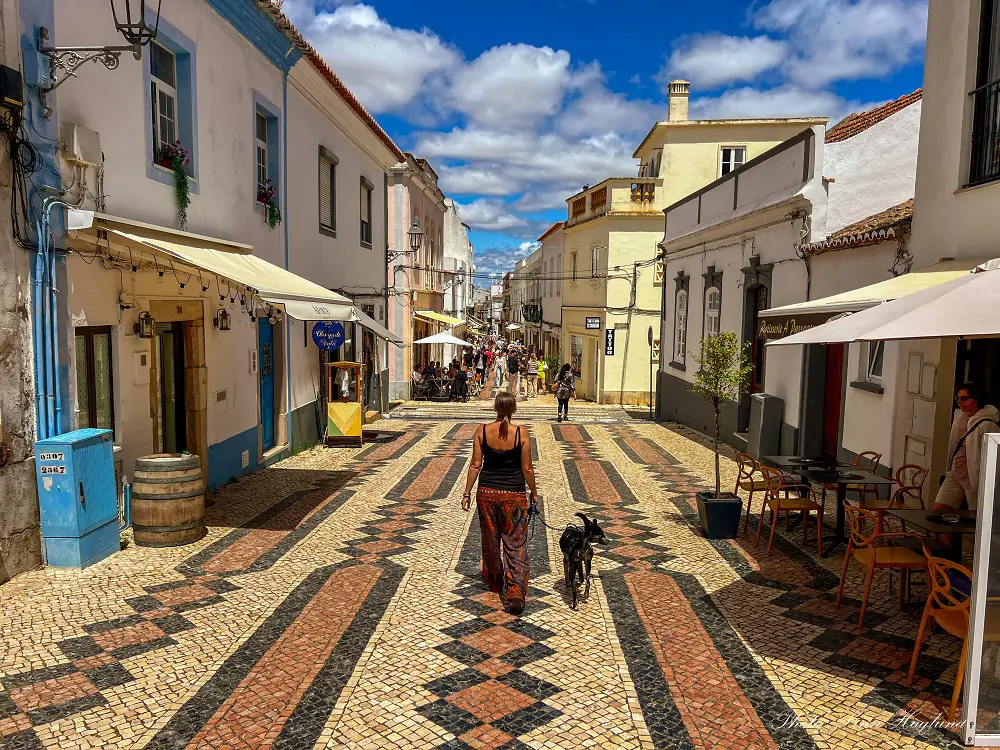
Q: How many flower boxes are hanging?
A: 2